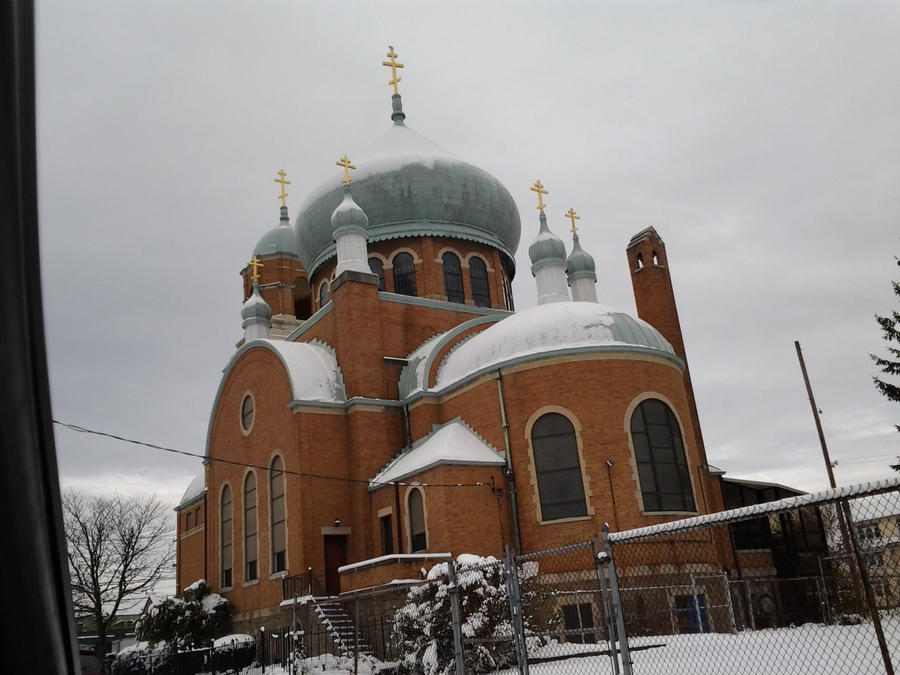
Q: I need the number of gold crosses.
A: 6